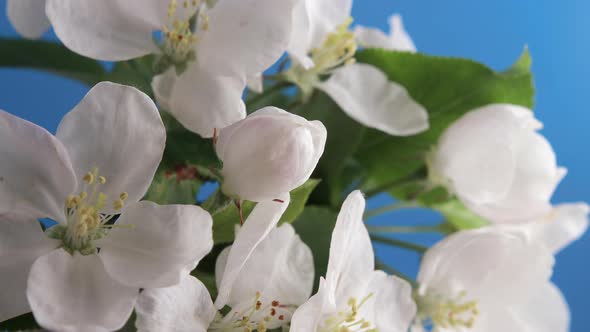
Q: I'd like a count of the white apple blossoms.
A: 8